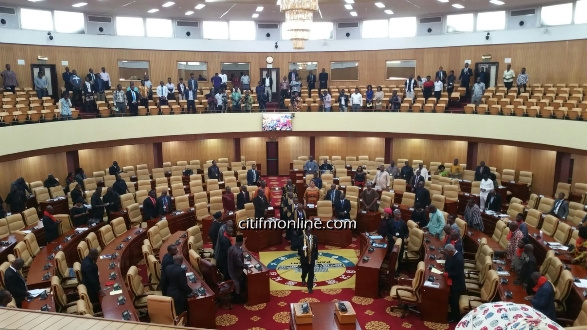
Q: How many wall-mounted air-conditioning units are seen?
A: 7